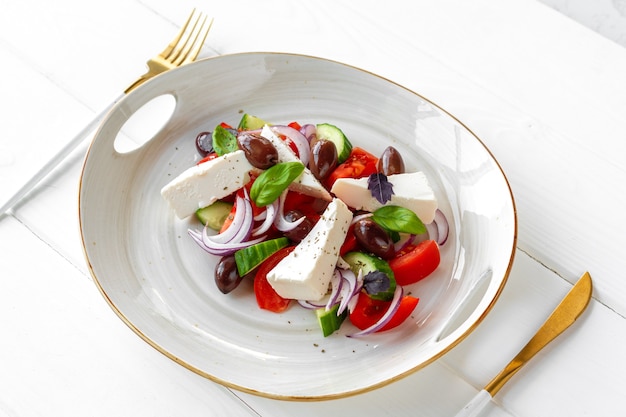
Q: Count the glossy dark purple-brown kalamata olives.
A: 7